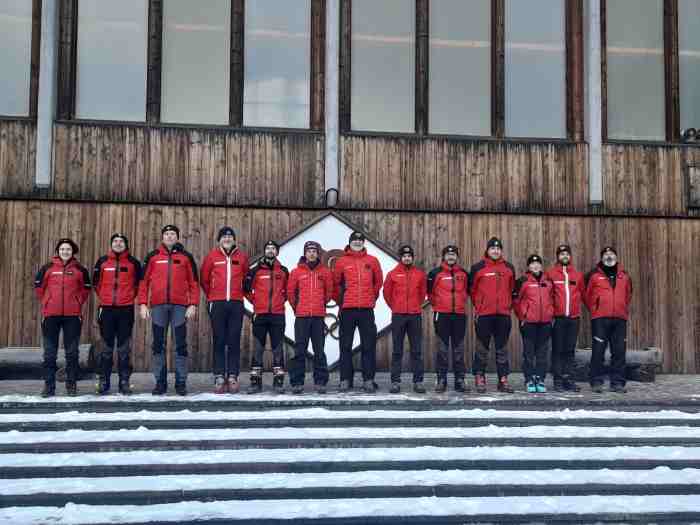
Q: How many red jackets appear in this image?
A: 13